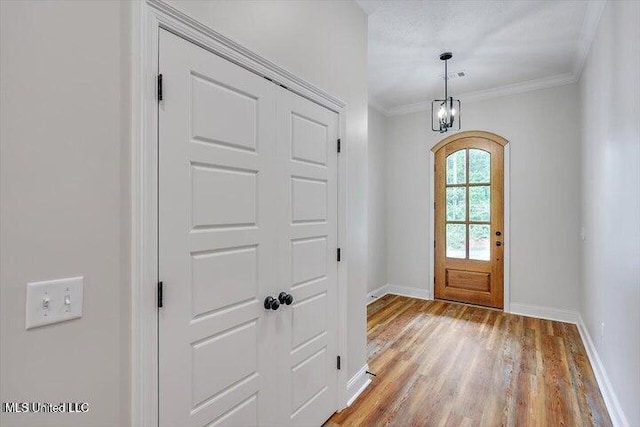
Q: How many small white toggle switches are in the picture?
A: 2